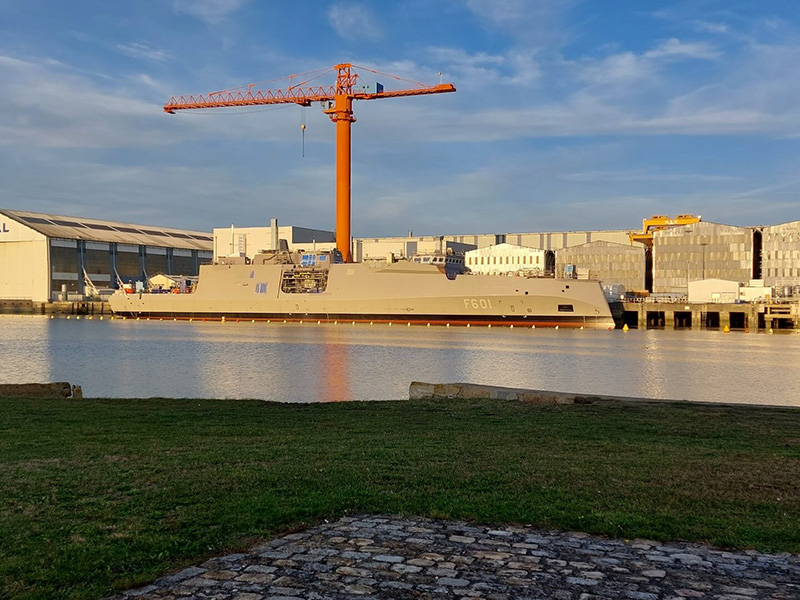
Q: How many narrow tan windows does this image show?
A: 12